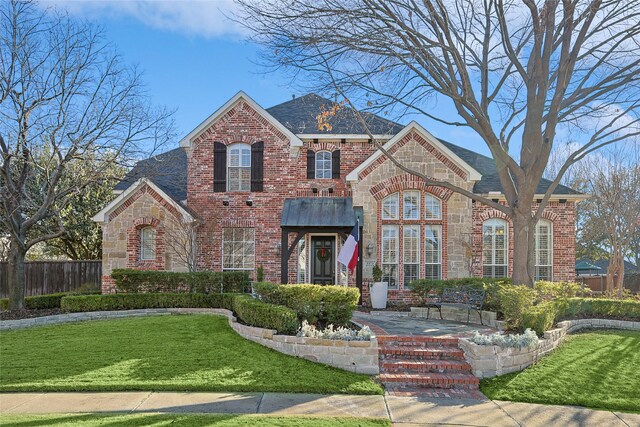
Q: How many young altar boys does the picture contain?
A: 0